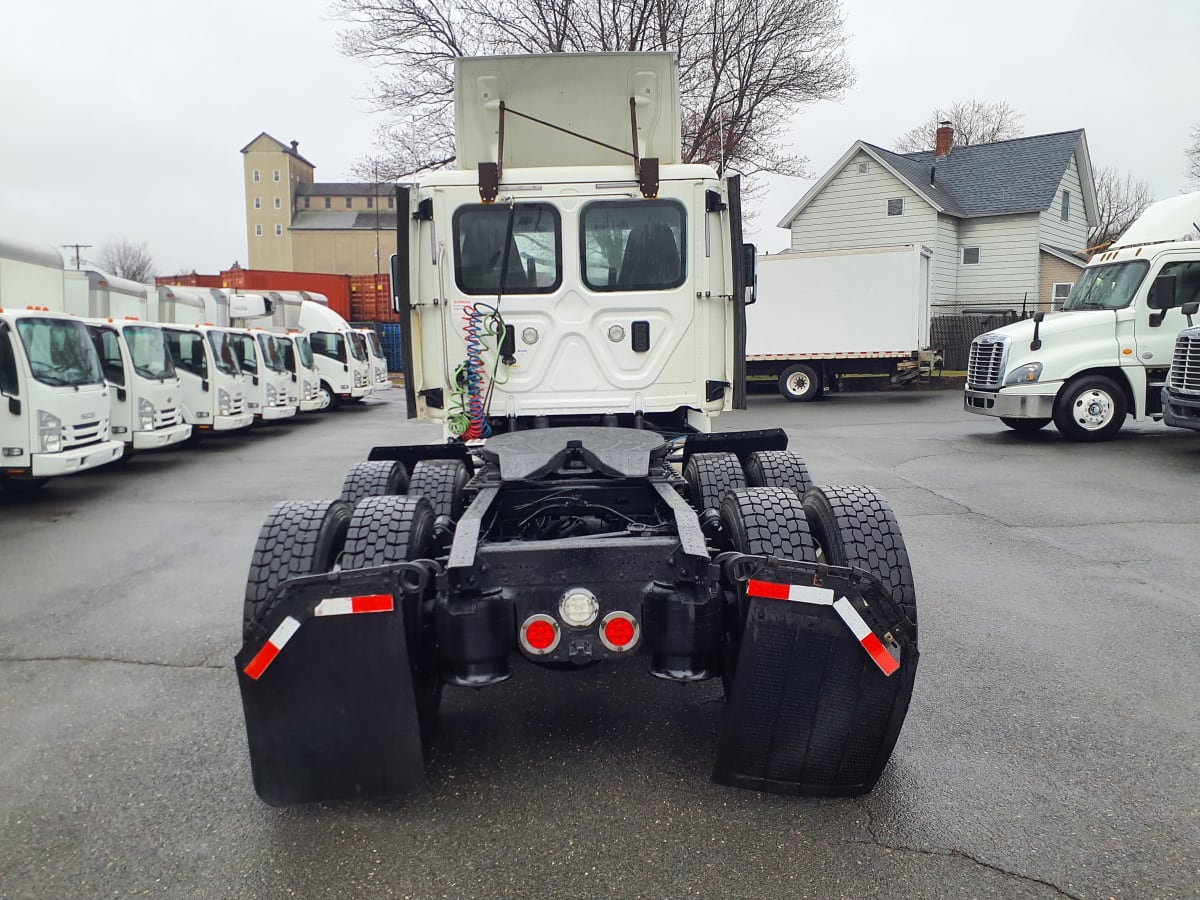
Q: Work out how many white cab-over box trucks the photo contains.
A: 7